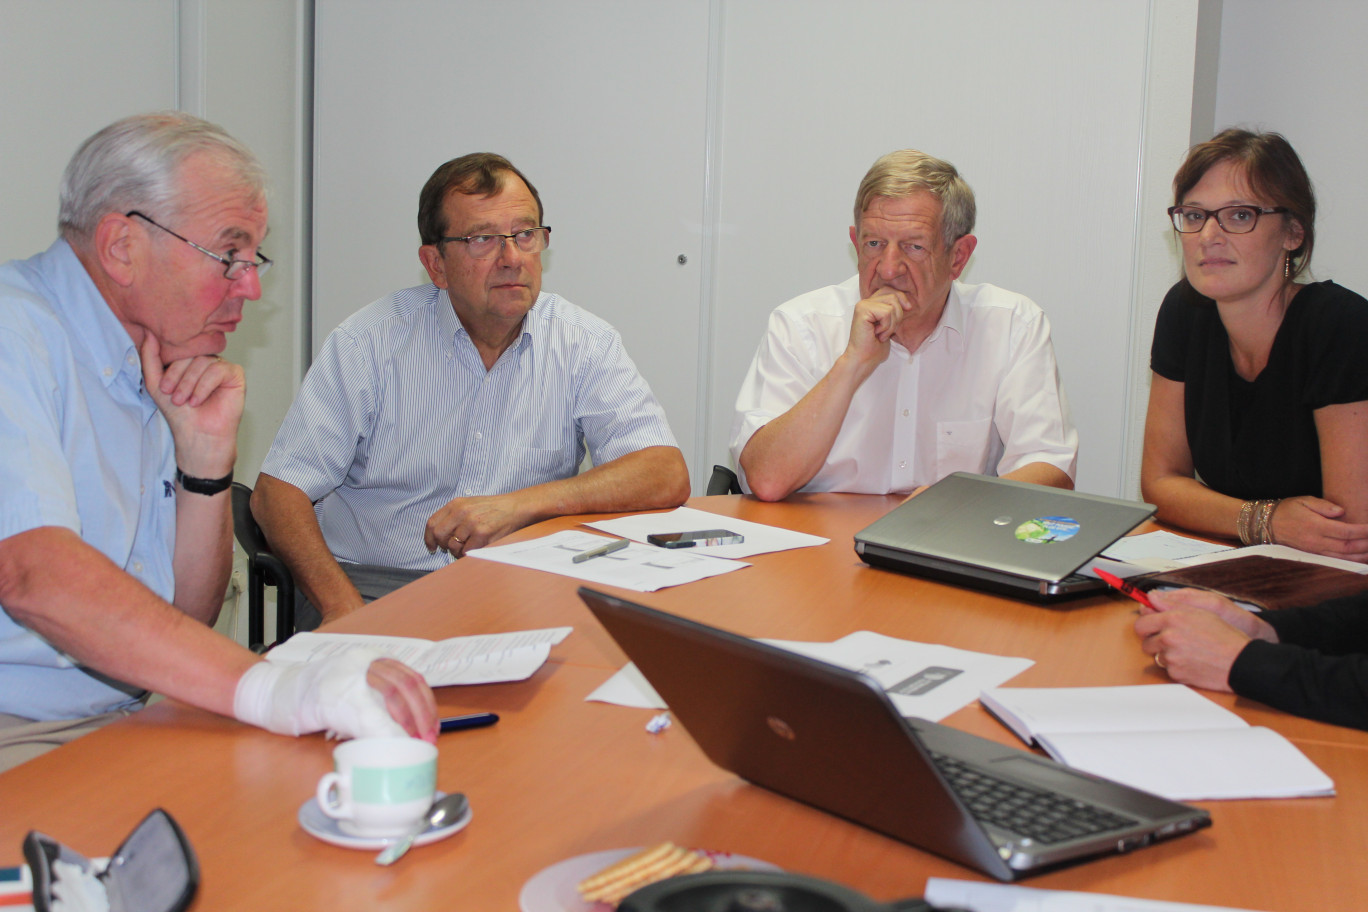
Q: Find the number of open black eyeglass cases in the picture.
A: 1